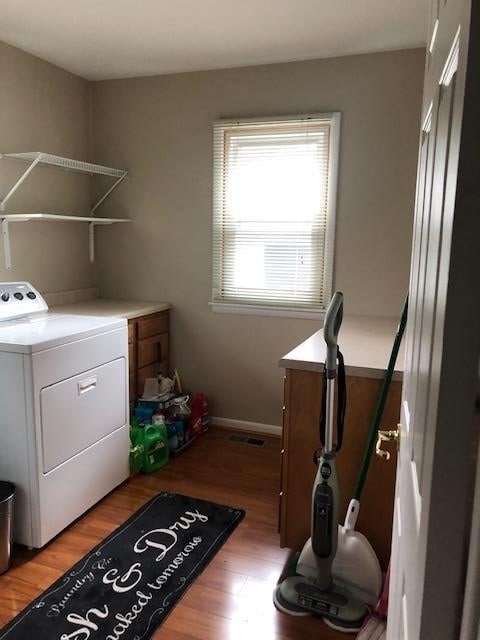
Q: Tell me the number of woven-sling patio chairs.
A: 0